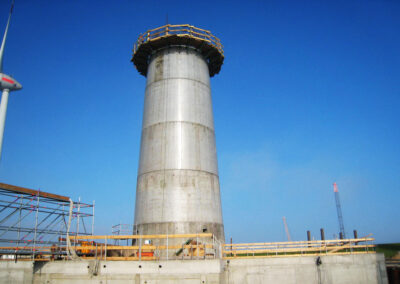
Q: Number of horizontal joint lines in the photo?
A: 4